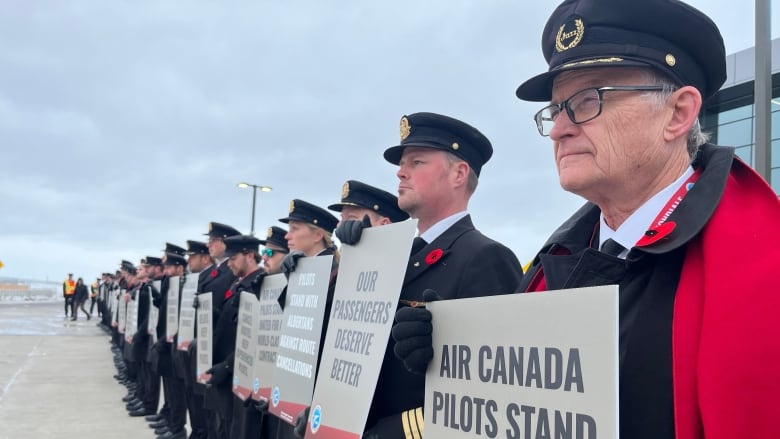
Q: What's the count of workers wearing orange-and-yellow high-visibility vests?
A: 2